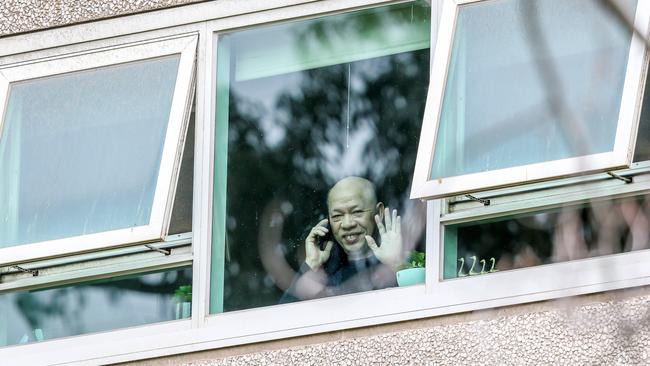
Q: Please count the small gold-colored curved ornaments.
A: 4